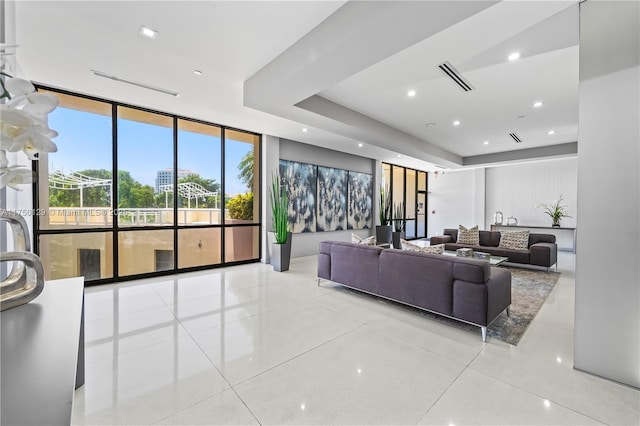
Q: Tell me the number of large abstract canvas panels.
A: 3